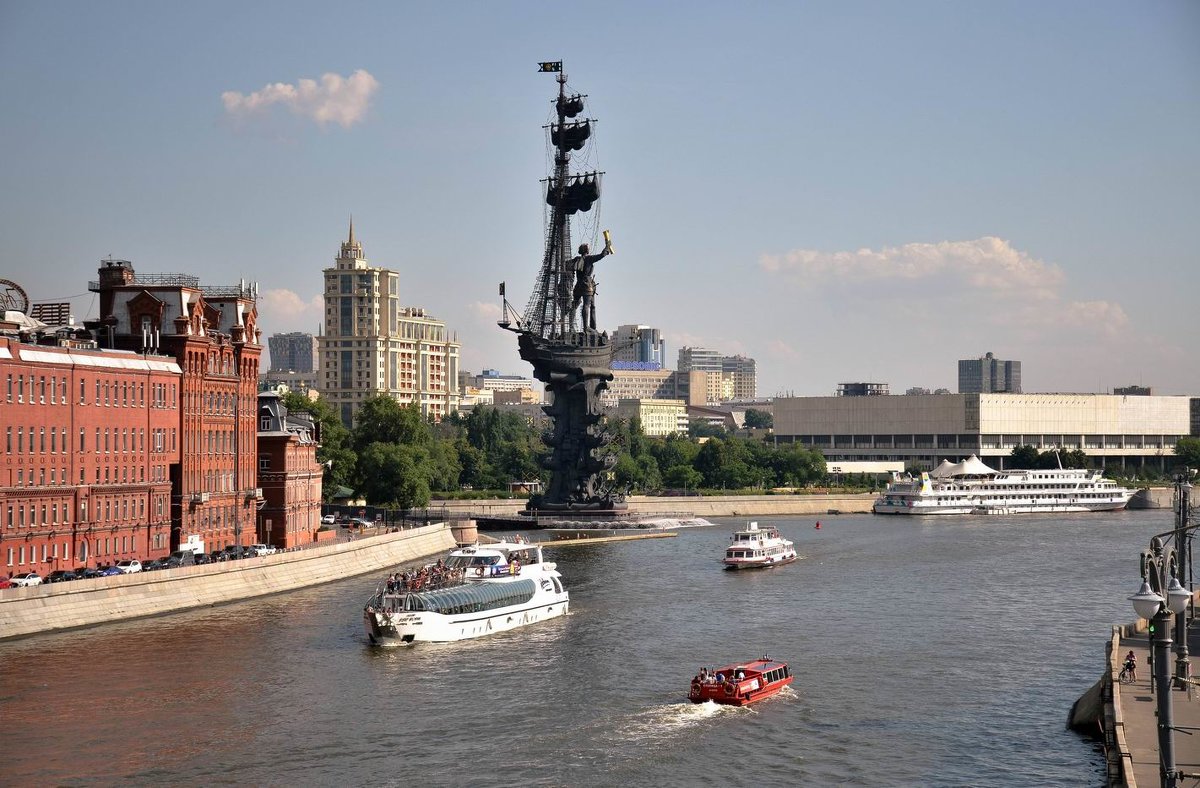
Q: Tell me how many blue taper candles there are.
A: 0